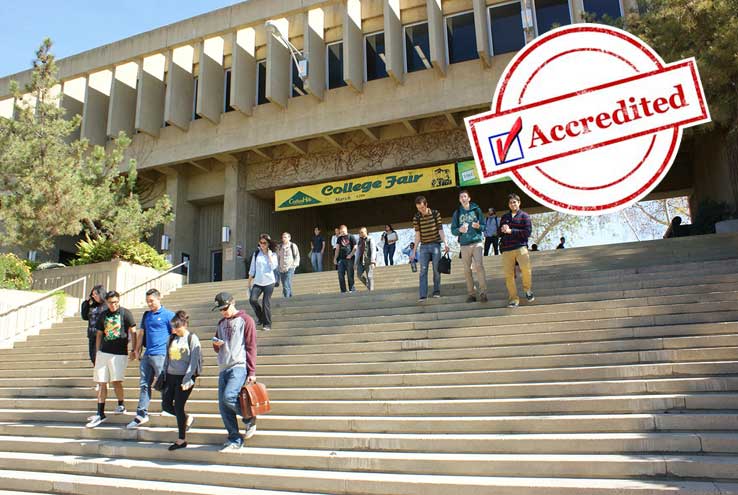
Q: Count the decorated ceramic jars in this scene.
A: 0